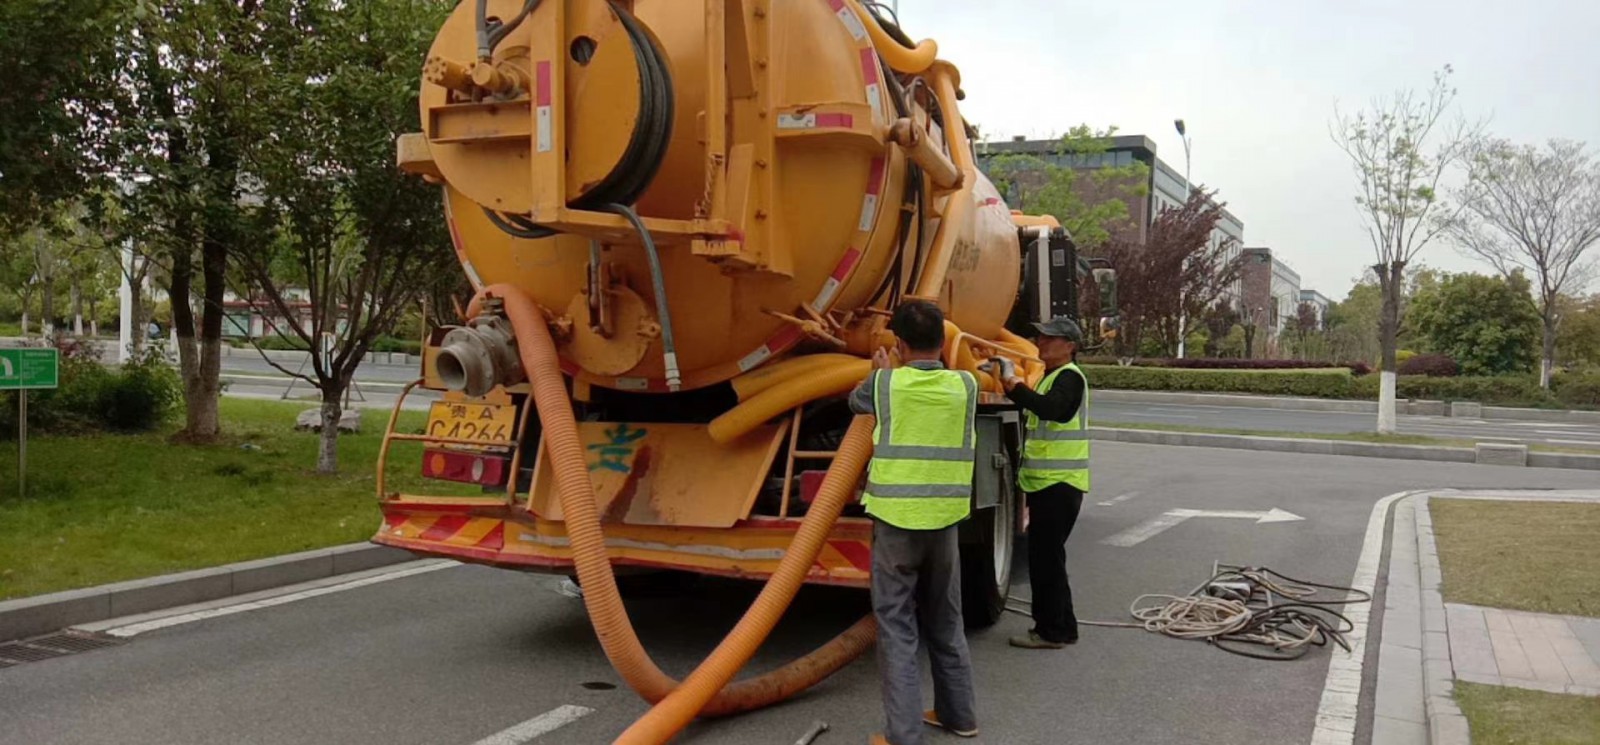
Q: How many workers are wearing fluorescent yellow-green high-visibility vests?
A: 2